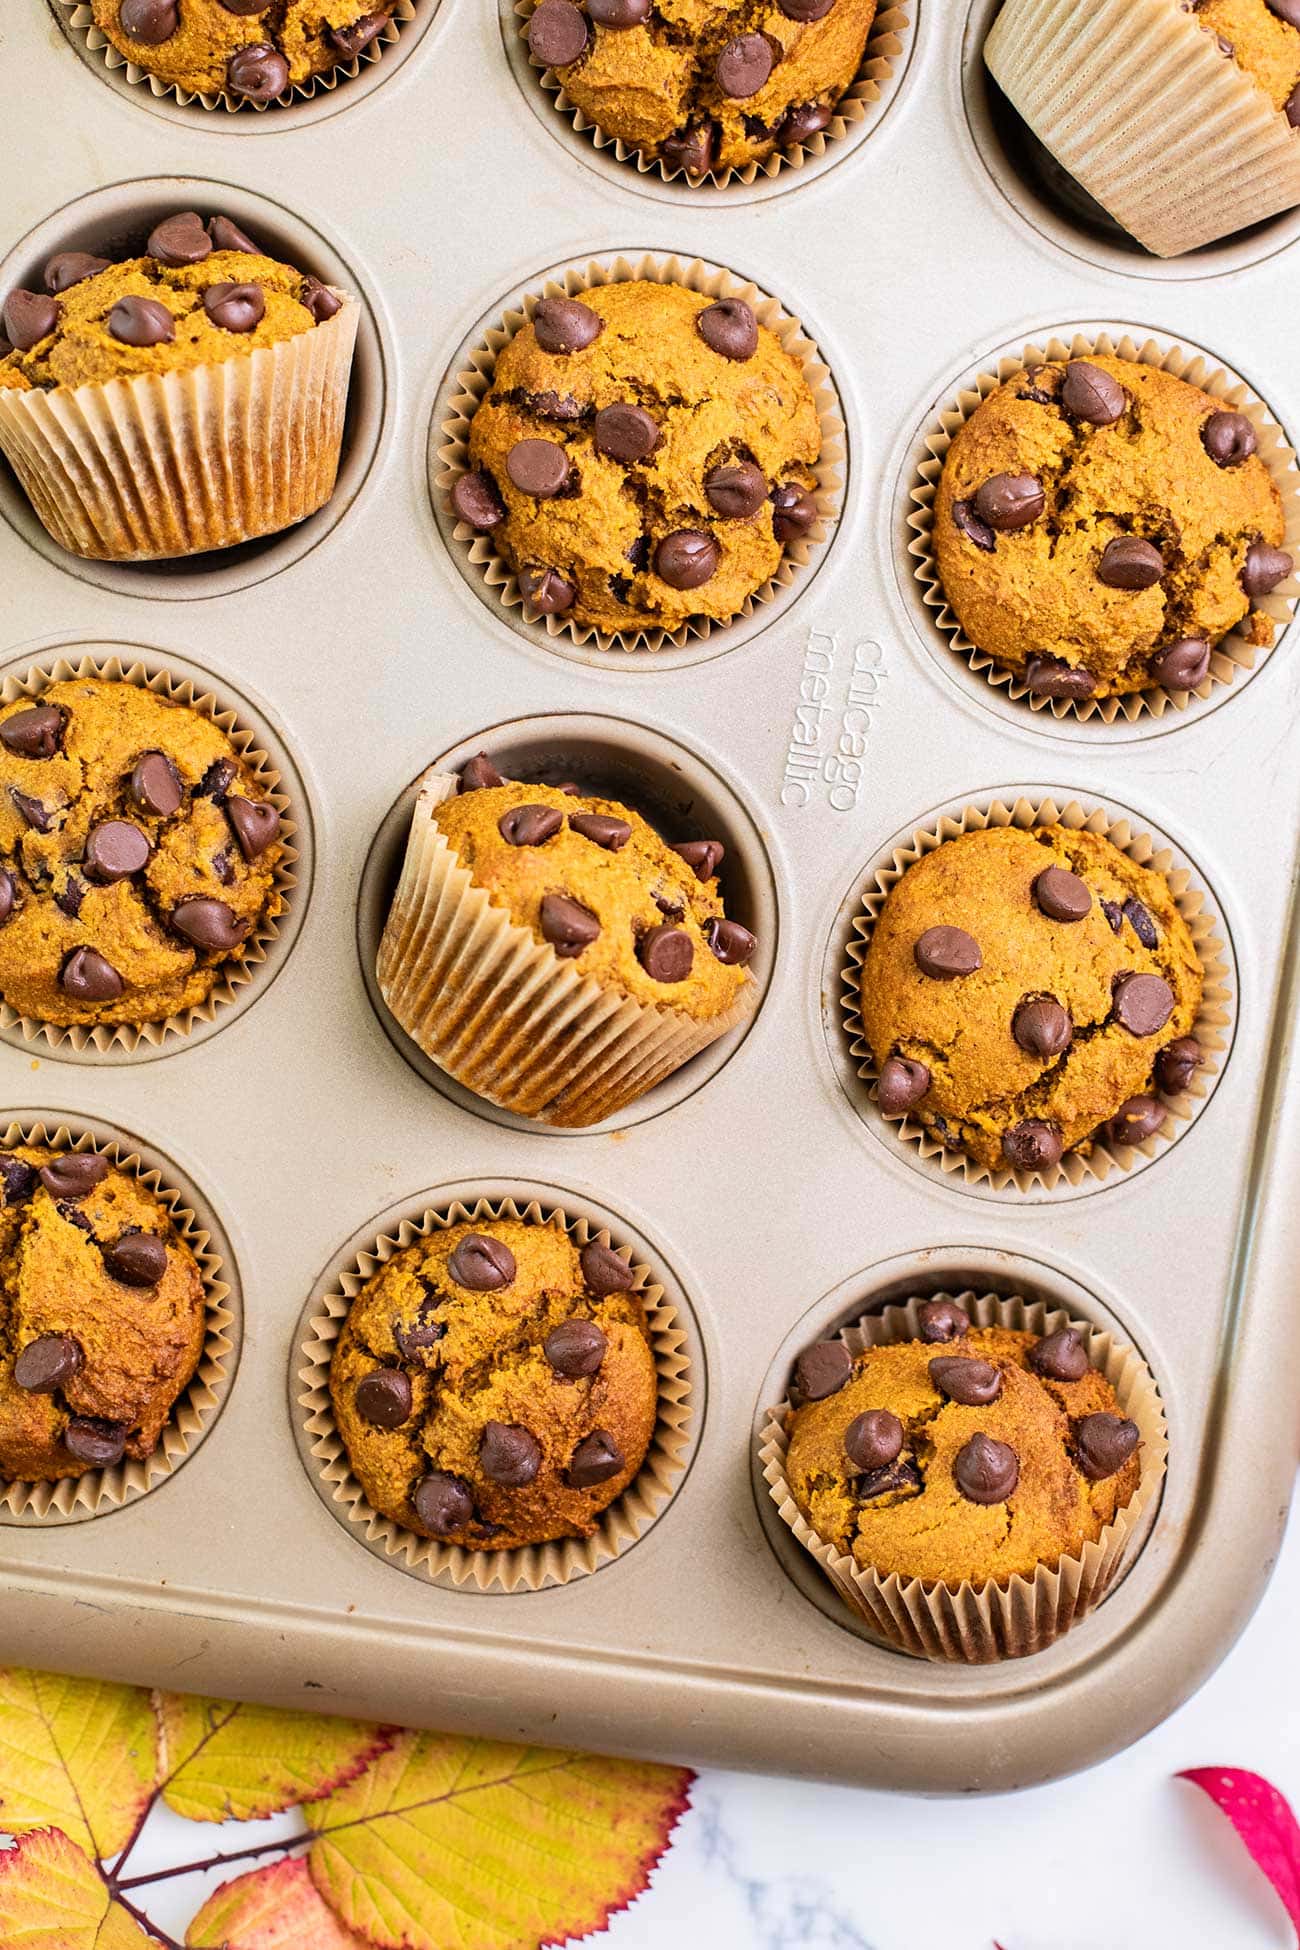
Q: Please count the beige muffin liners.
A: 12